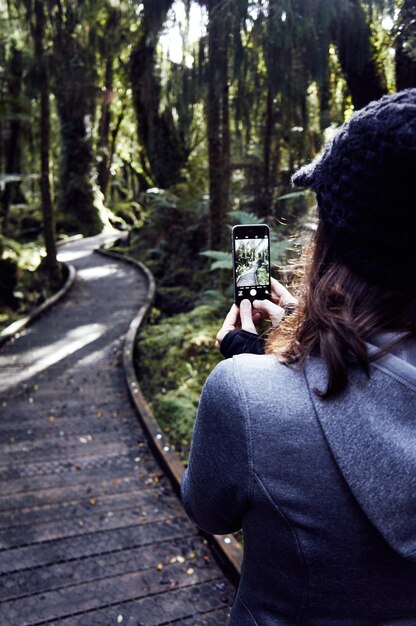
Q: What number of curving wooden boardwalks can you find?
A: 1